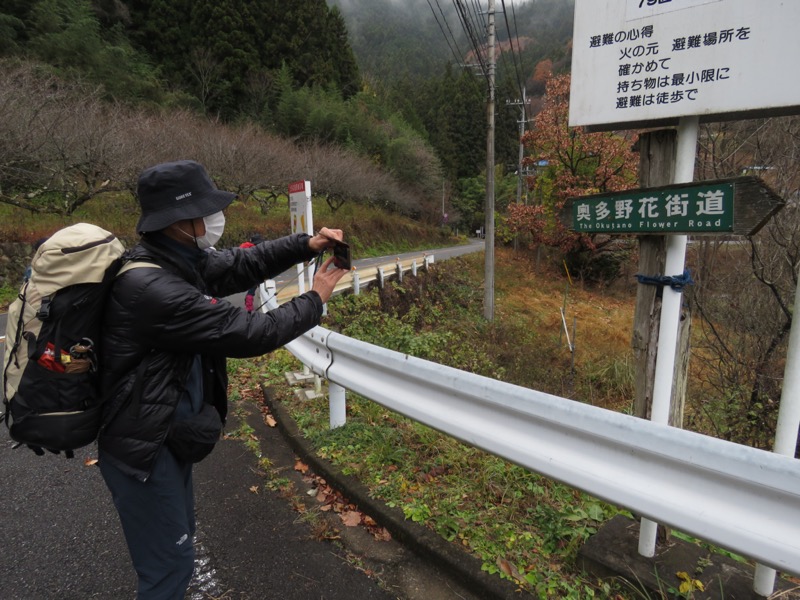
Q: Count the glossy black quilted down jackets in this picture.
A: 1